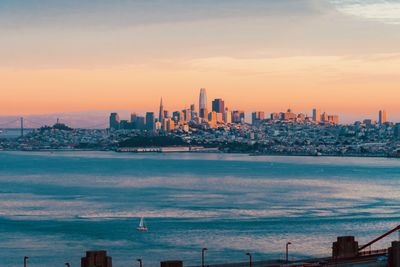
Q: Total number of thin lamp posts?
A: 6